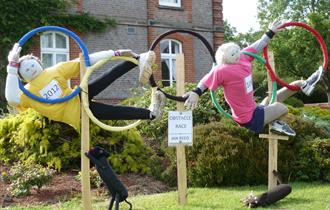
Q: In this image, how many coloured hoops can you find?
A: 5